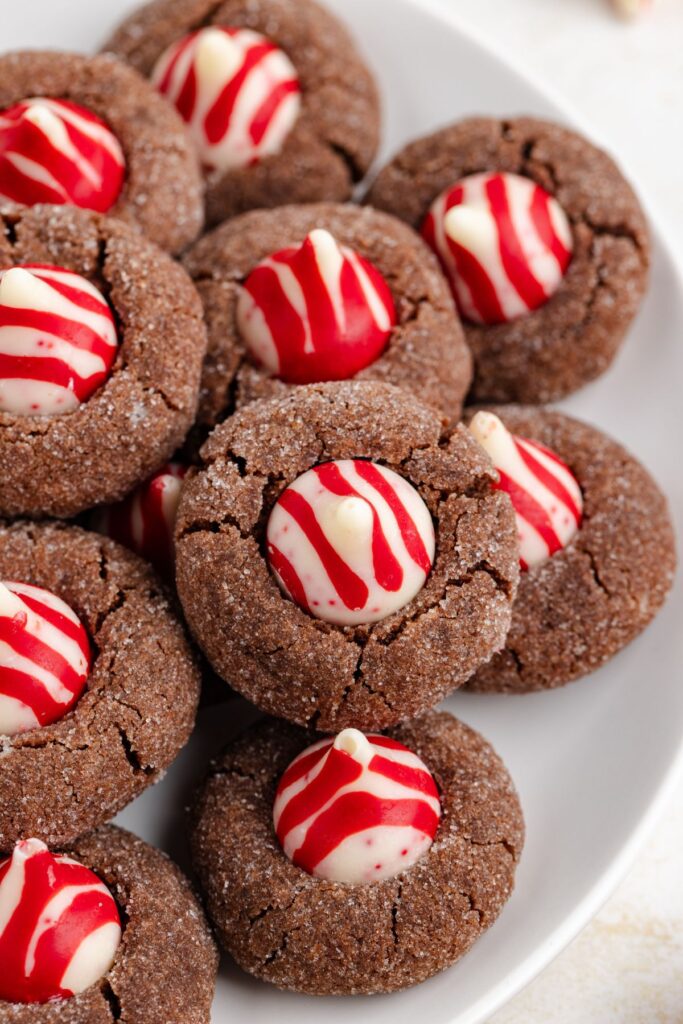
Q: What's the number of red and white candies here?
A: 11